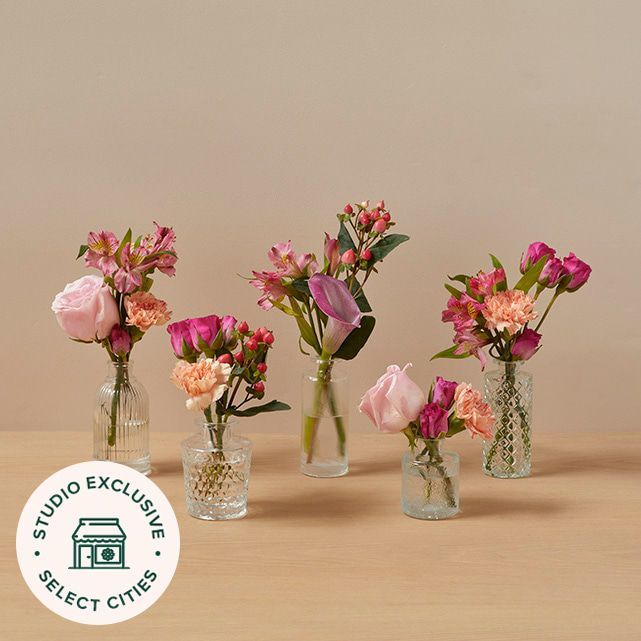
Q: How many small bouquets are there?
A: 5